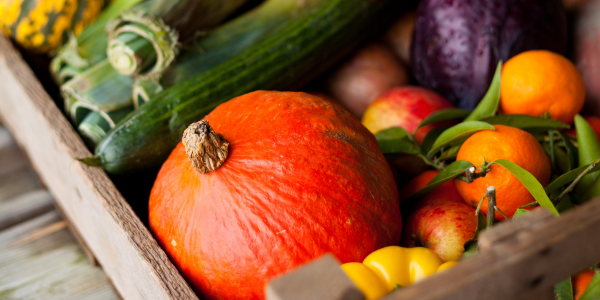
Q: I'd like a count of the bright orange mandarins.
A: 2